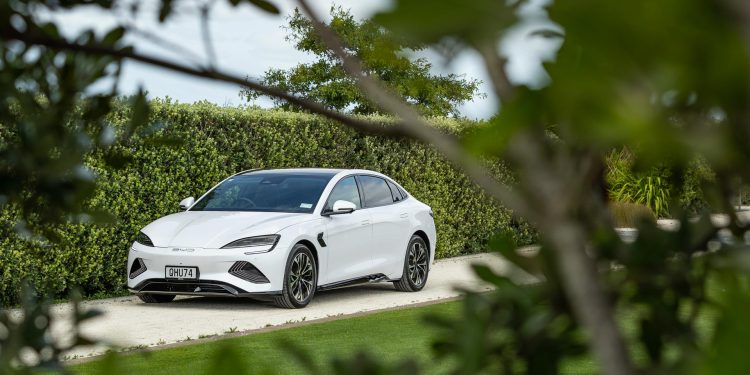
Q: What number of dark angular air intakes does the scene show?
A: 2